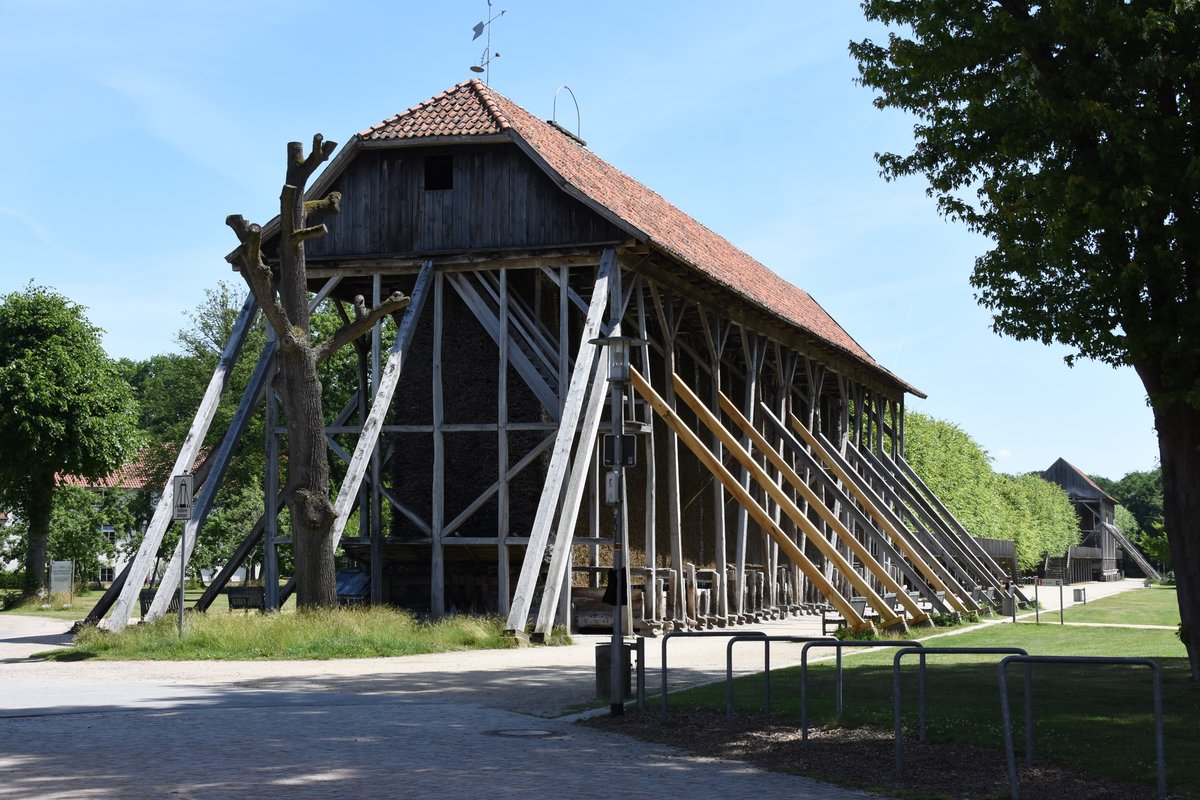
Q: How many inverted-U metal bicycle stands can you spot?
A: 5